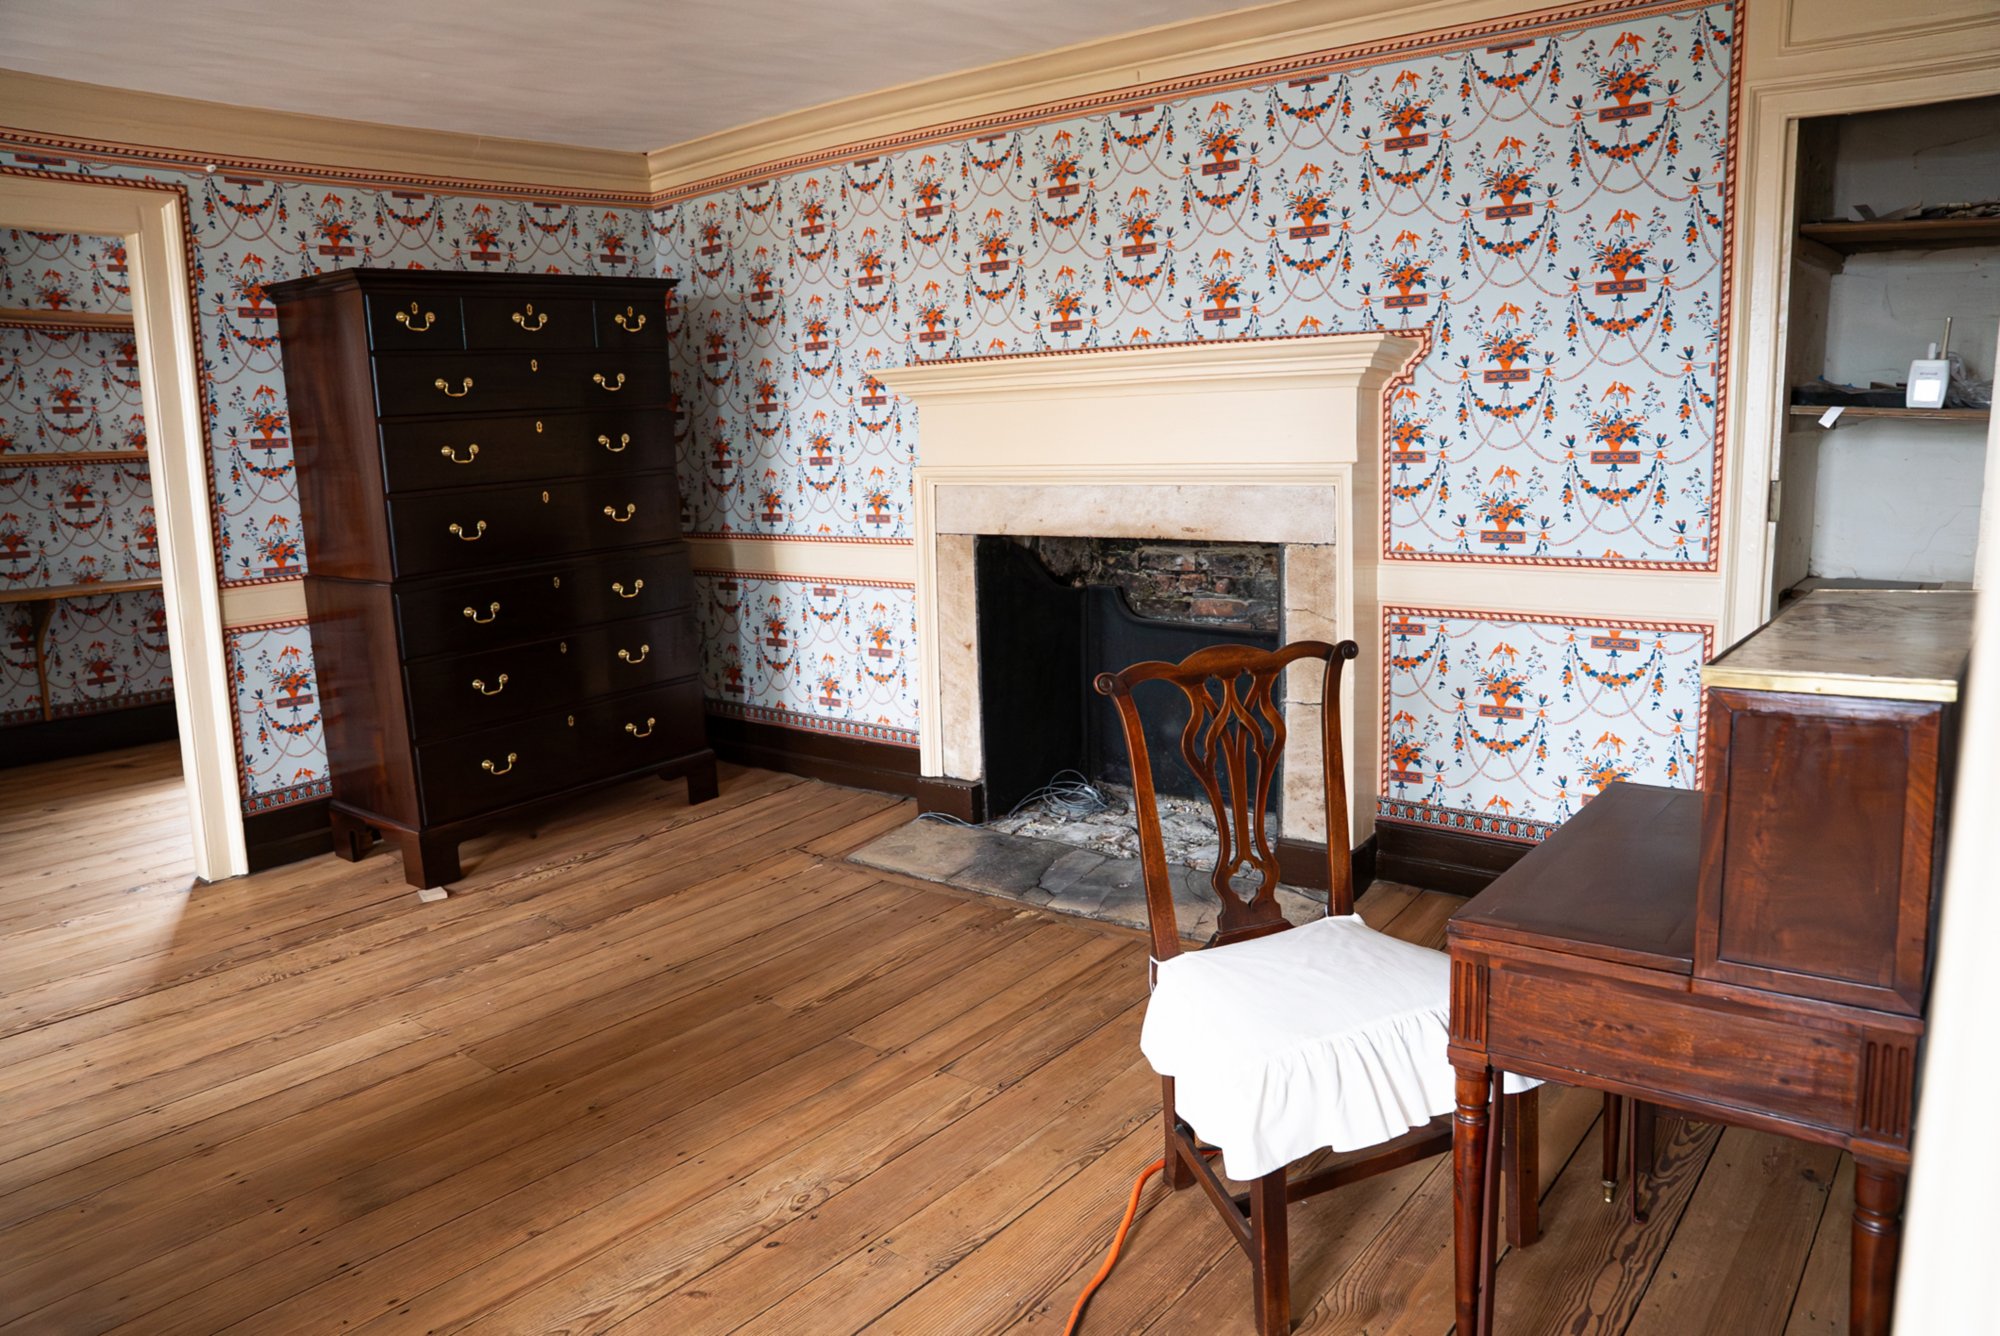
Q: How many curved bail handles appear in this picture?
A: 15